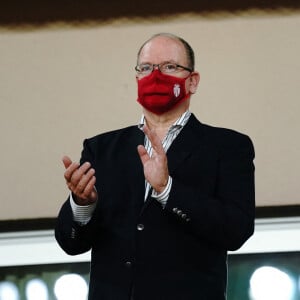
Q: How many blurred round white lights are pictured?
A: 4